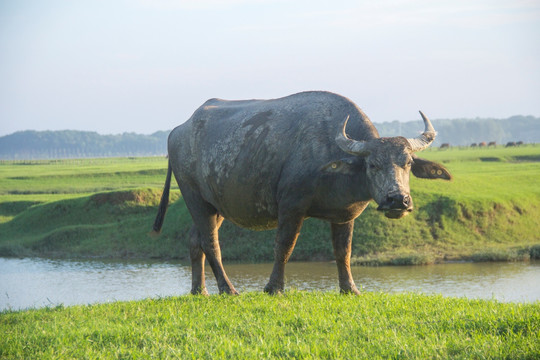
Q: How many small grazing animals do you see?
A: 6